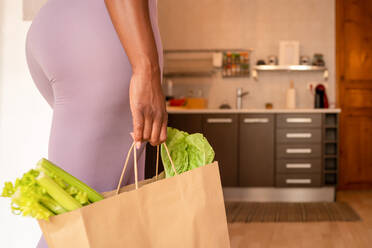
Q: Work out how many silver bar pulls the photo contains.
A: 7